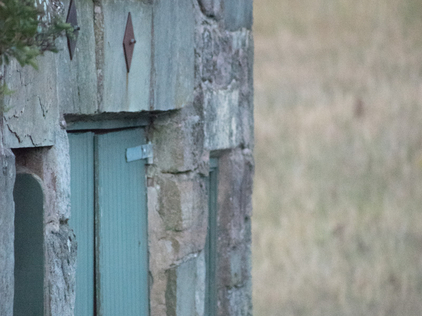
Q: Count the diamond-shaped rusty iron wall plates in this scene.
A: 2